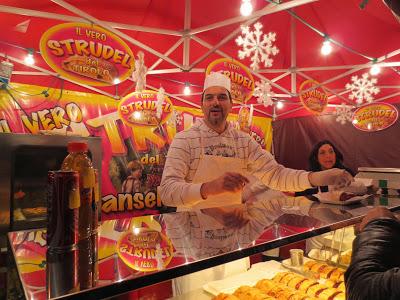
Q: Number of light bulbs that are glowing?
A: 6